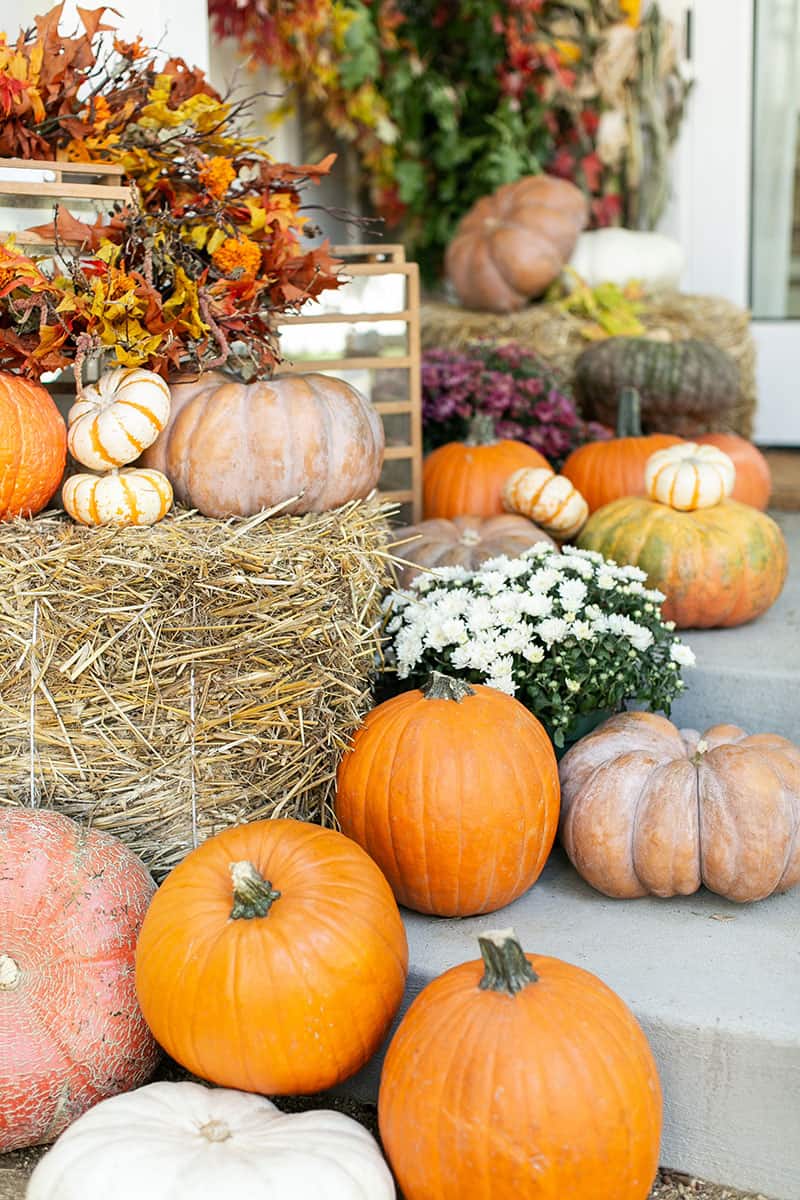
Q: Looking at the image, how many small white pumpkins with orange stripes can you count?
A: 4